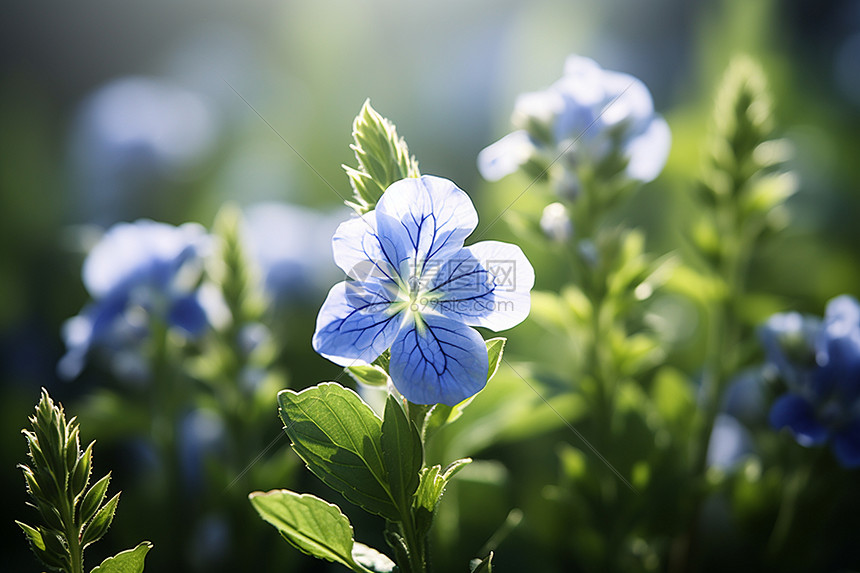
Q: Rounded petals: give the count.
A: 5